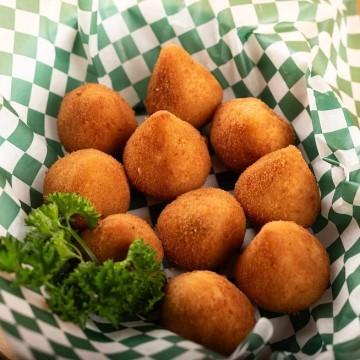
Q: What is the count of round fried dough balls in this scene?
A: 10